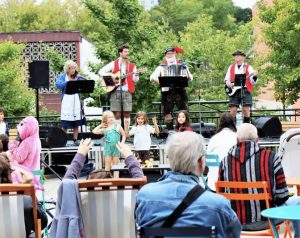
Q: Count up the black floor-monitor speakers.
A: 2